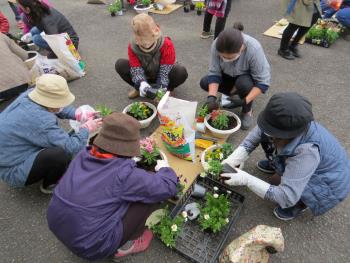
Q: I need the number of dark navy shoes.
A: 2